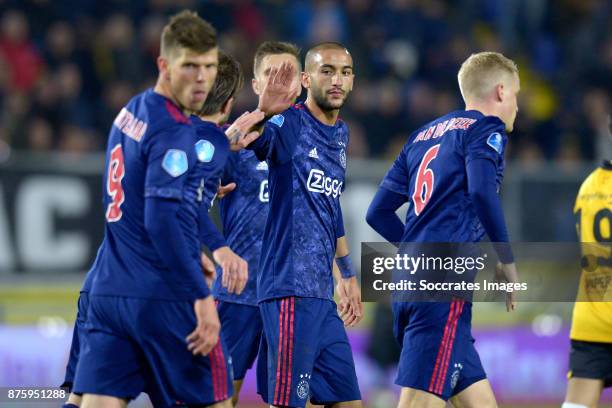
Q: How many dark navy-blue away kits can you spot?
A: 5